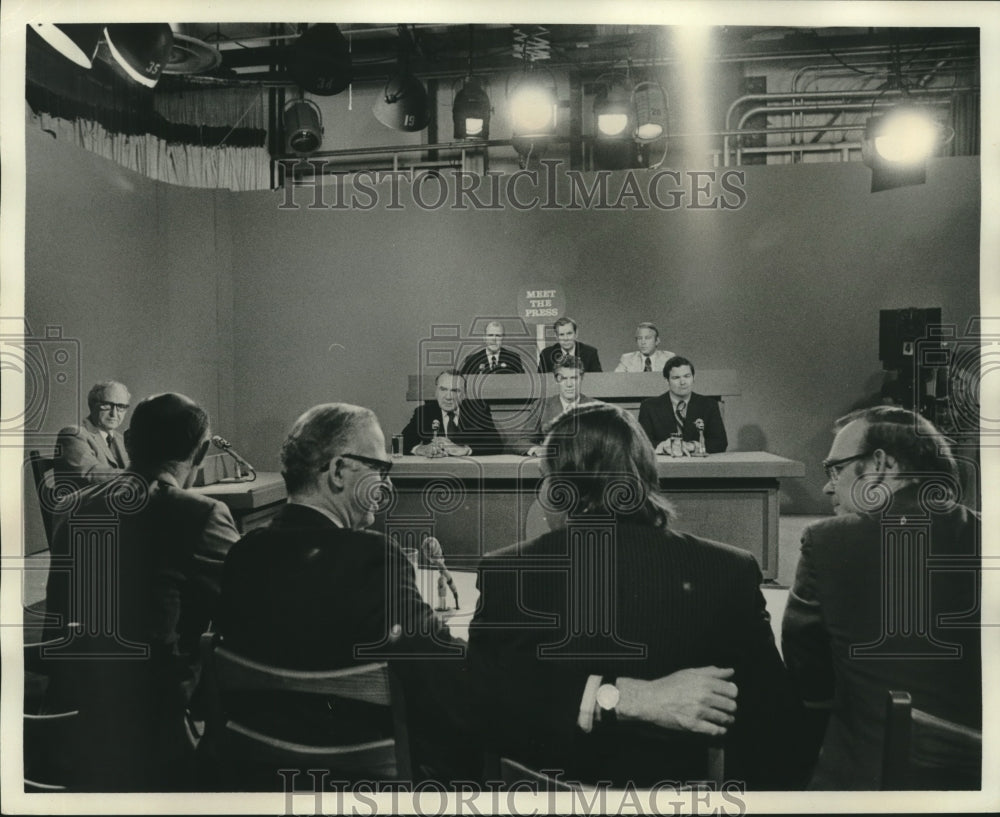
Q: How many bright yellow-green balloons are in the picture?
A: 0